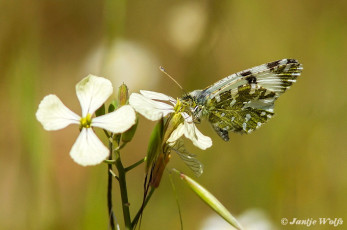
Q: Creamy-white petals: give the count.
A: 8